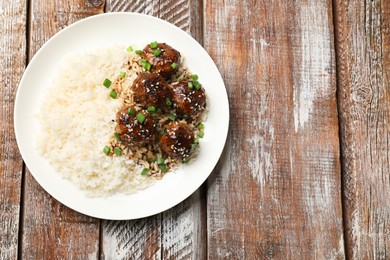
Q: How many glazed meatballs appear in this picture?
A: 5